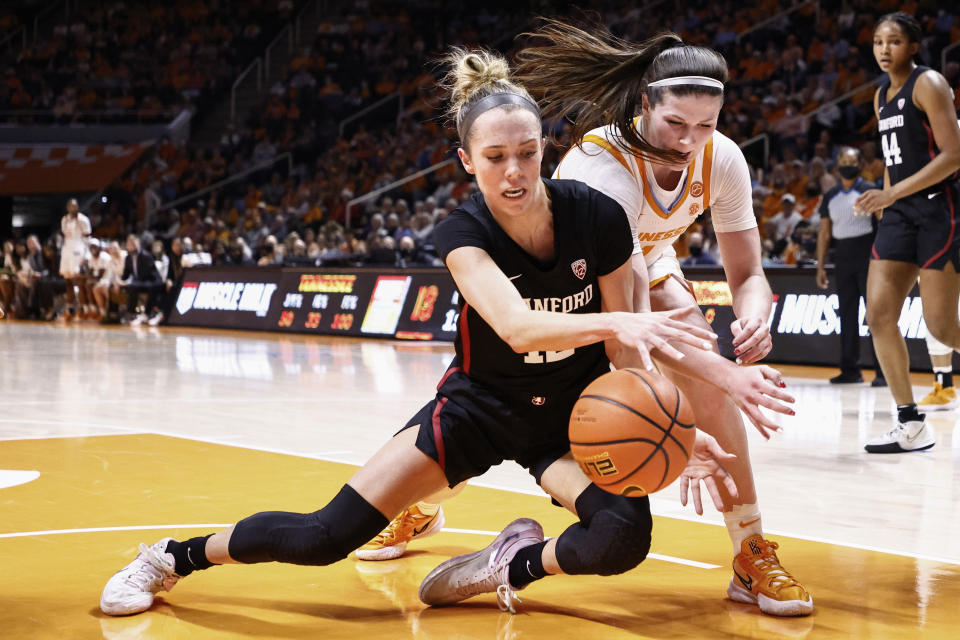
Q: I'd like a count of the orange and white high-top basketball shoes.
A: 3